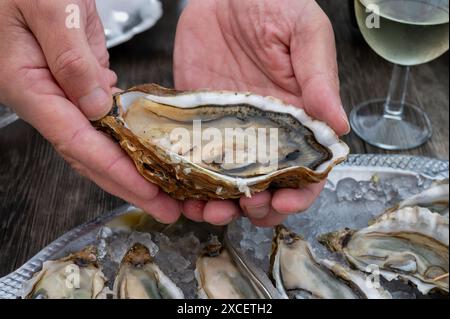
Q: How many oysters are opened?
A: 7